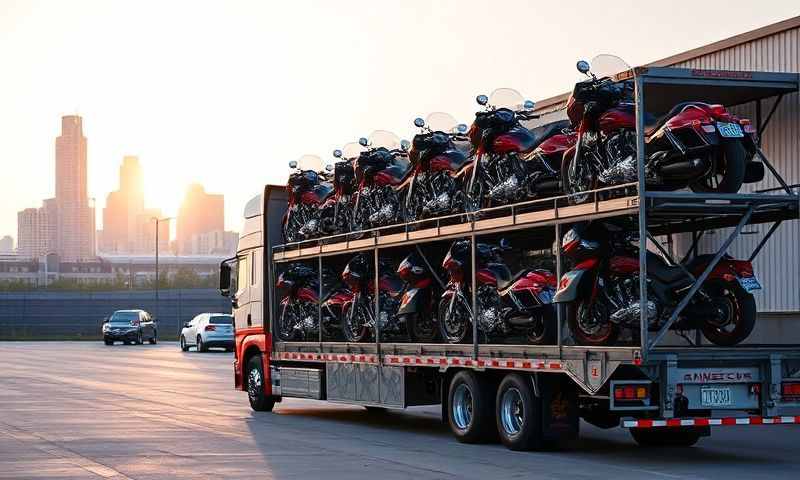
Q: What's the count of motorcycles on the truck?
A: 11